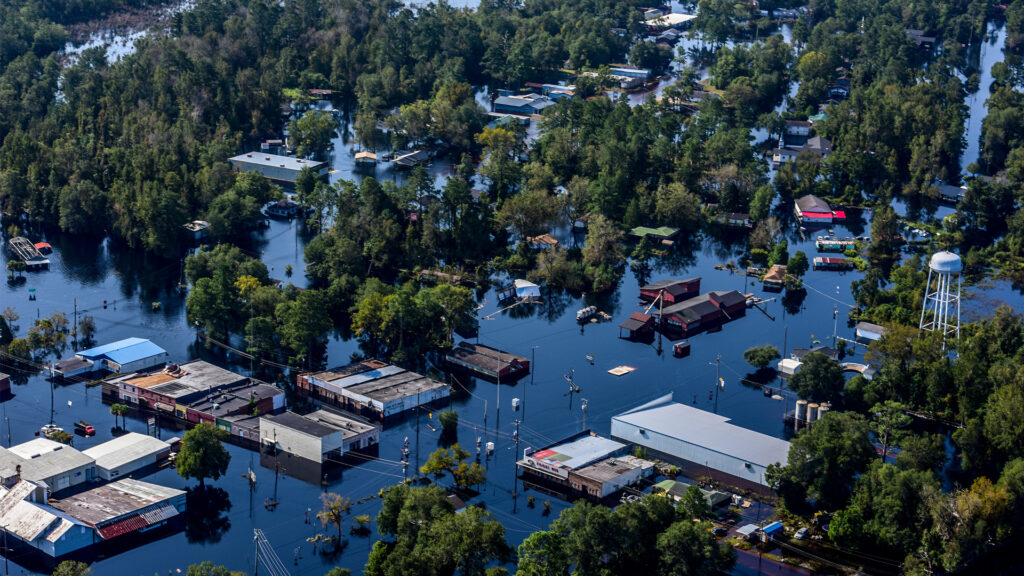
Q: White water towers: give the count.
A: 1